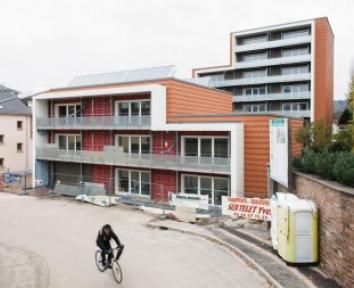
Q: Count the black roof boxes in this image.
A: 0